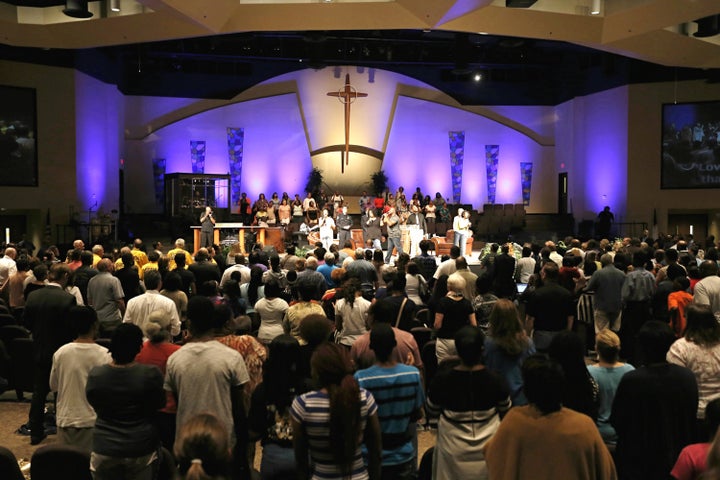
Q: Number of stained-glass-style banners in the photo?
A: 6